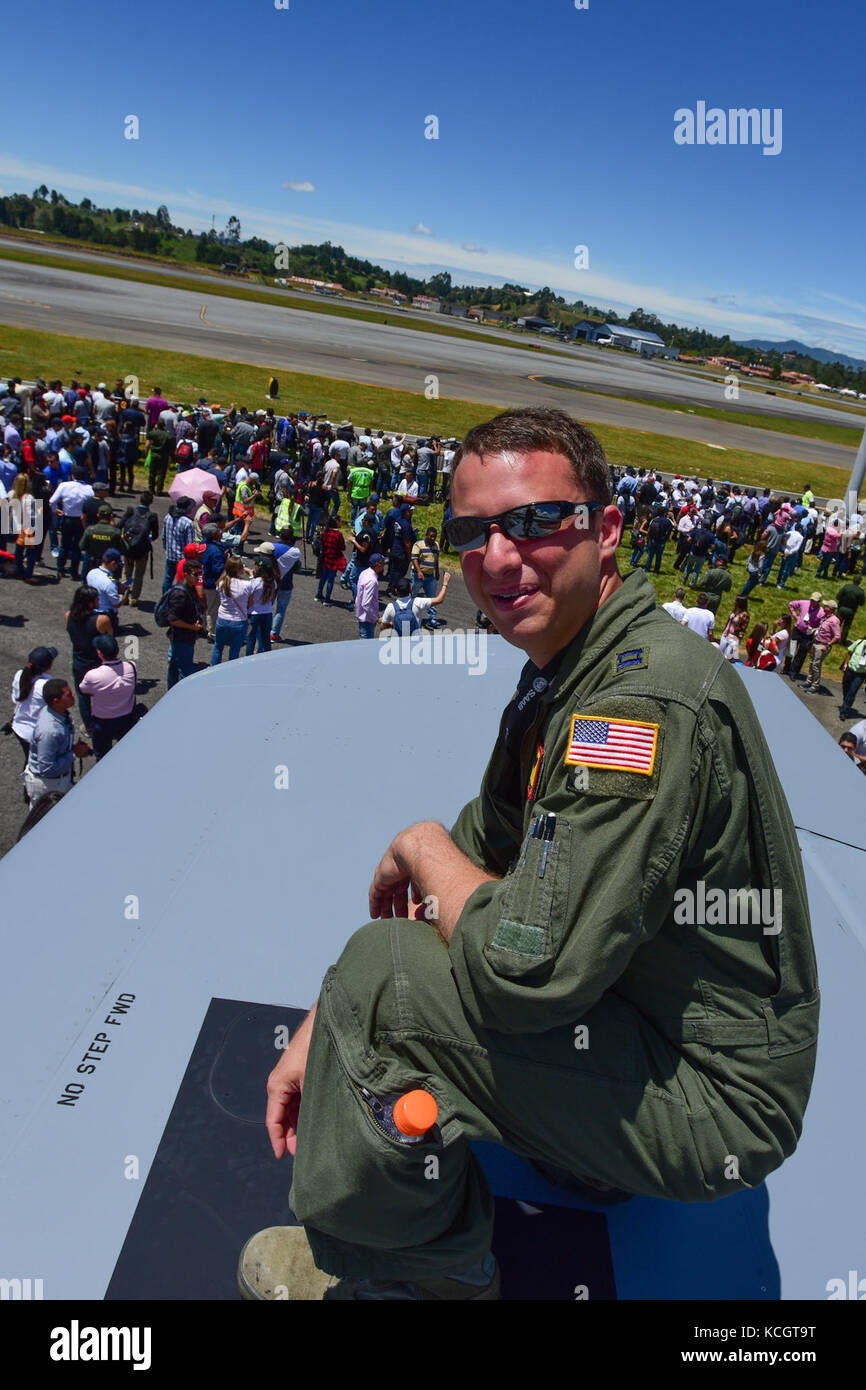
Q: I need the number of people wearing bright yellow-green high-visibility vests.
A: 4